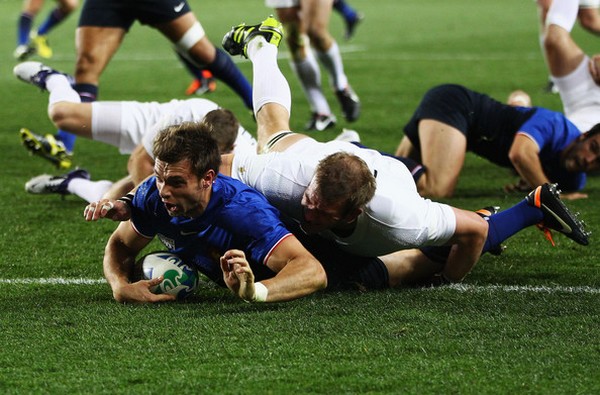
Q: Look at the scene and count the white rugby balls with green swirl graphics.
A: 1